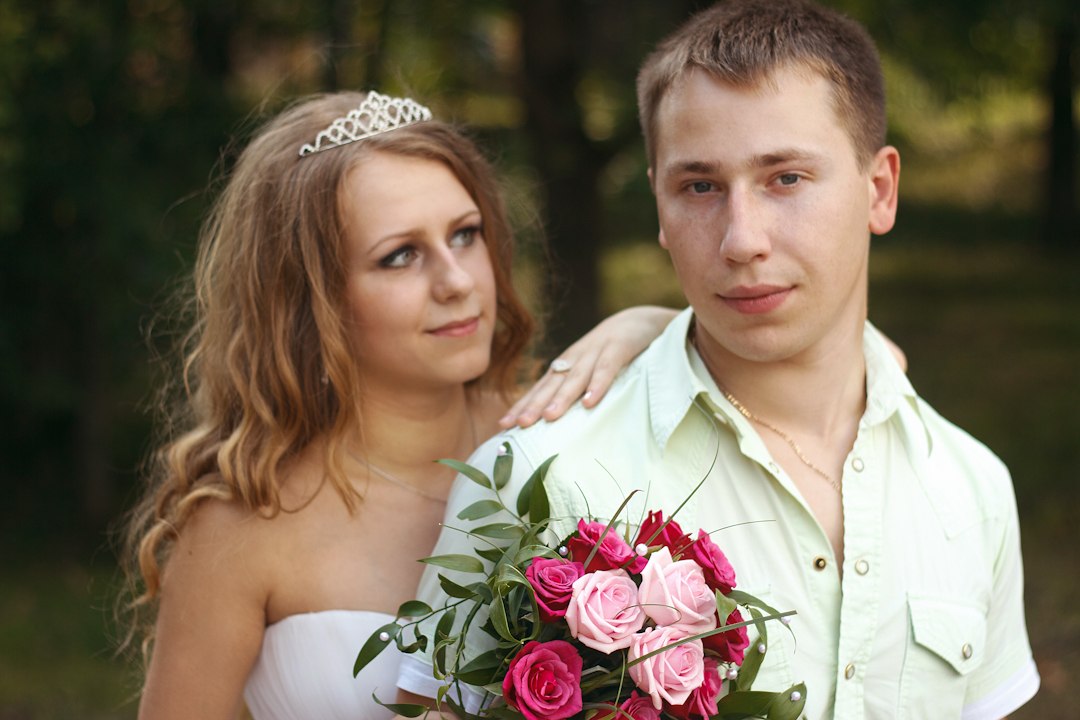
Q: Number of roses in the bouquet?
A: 11